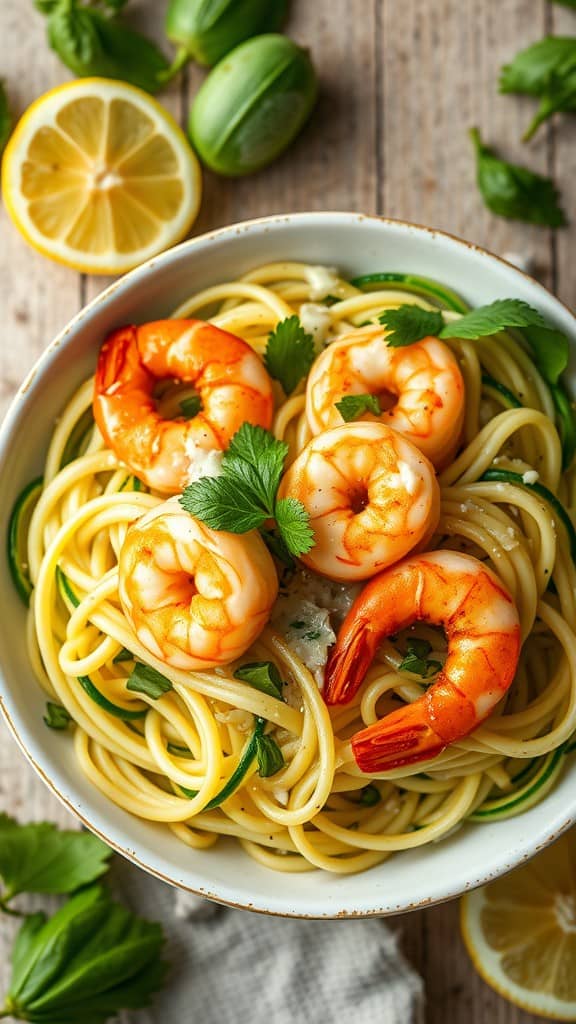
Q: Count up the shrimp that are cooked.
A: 5